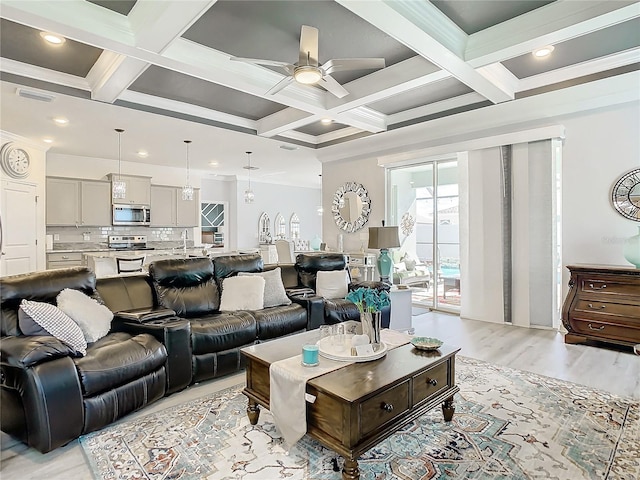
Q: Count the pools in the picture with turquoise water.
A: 1